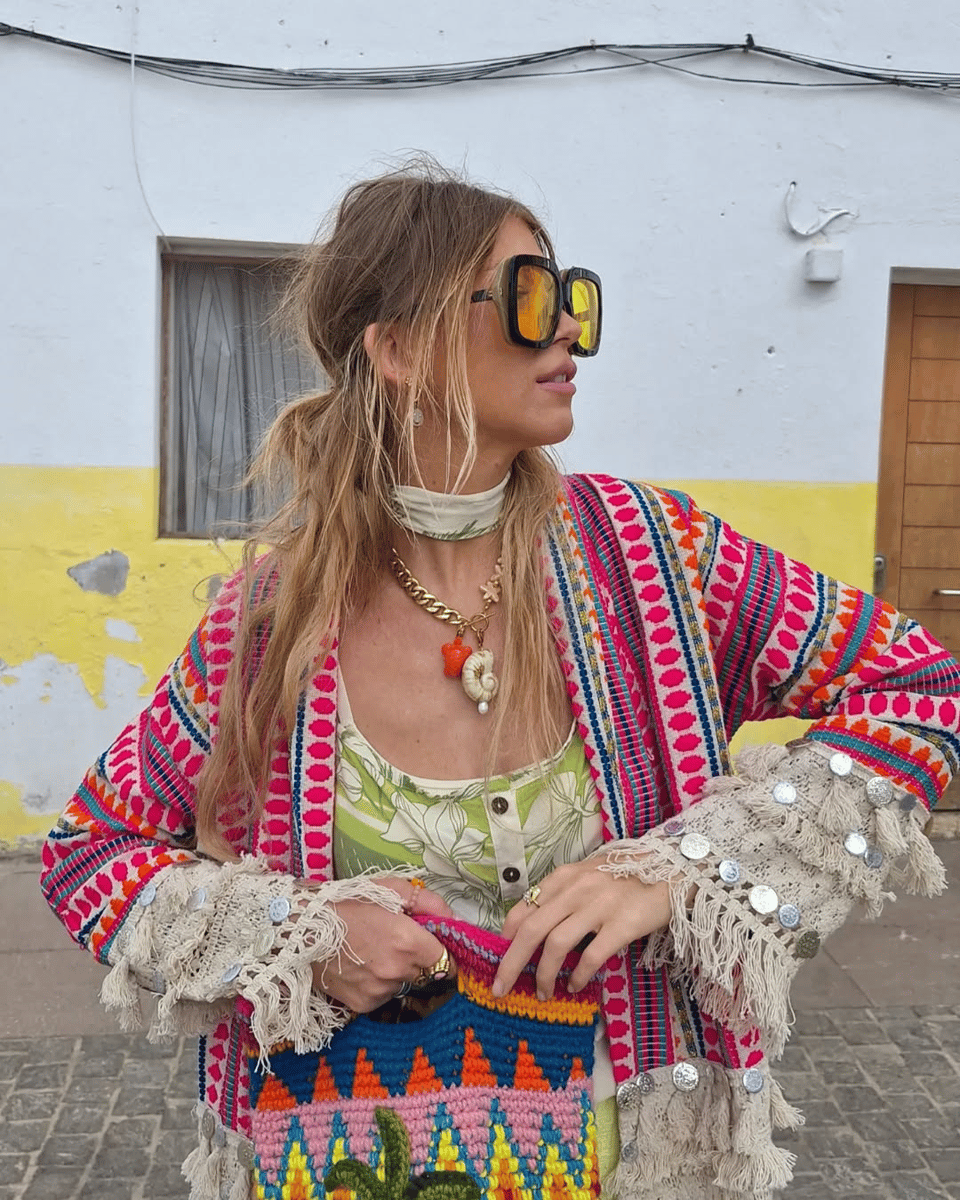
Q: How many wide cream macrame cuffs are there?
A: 2